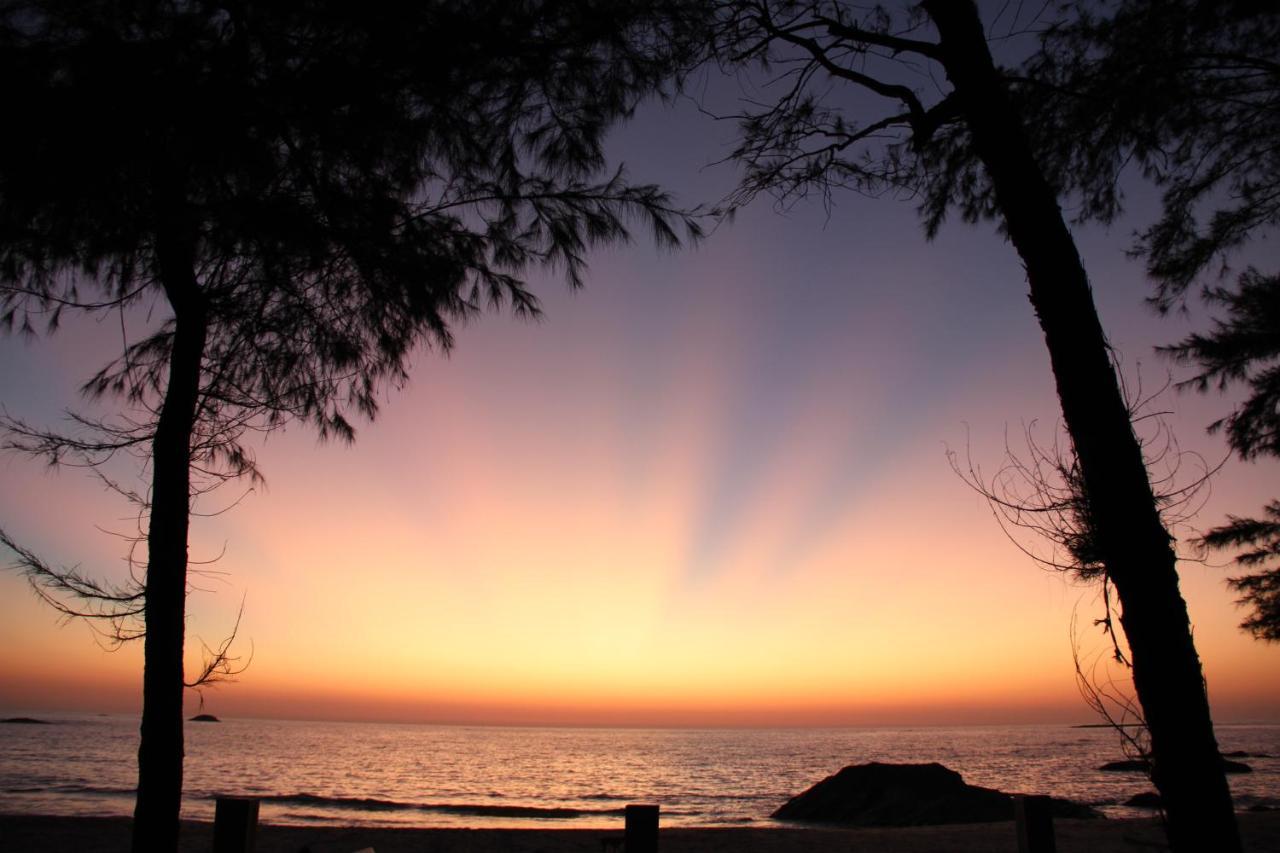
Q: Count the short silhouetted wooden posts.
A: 3